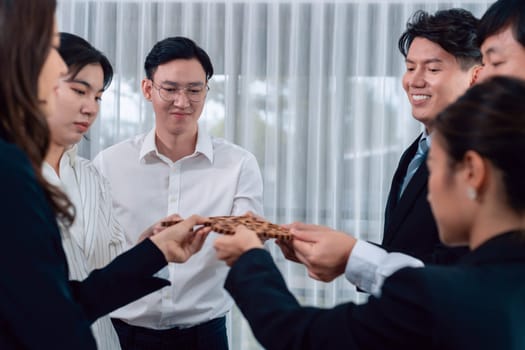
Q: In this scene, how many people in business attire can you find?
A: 6